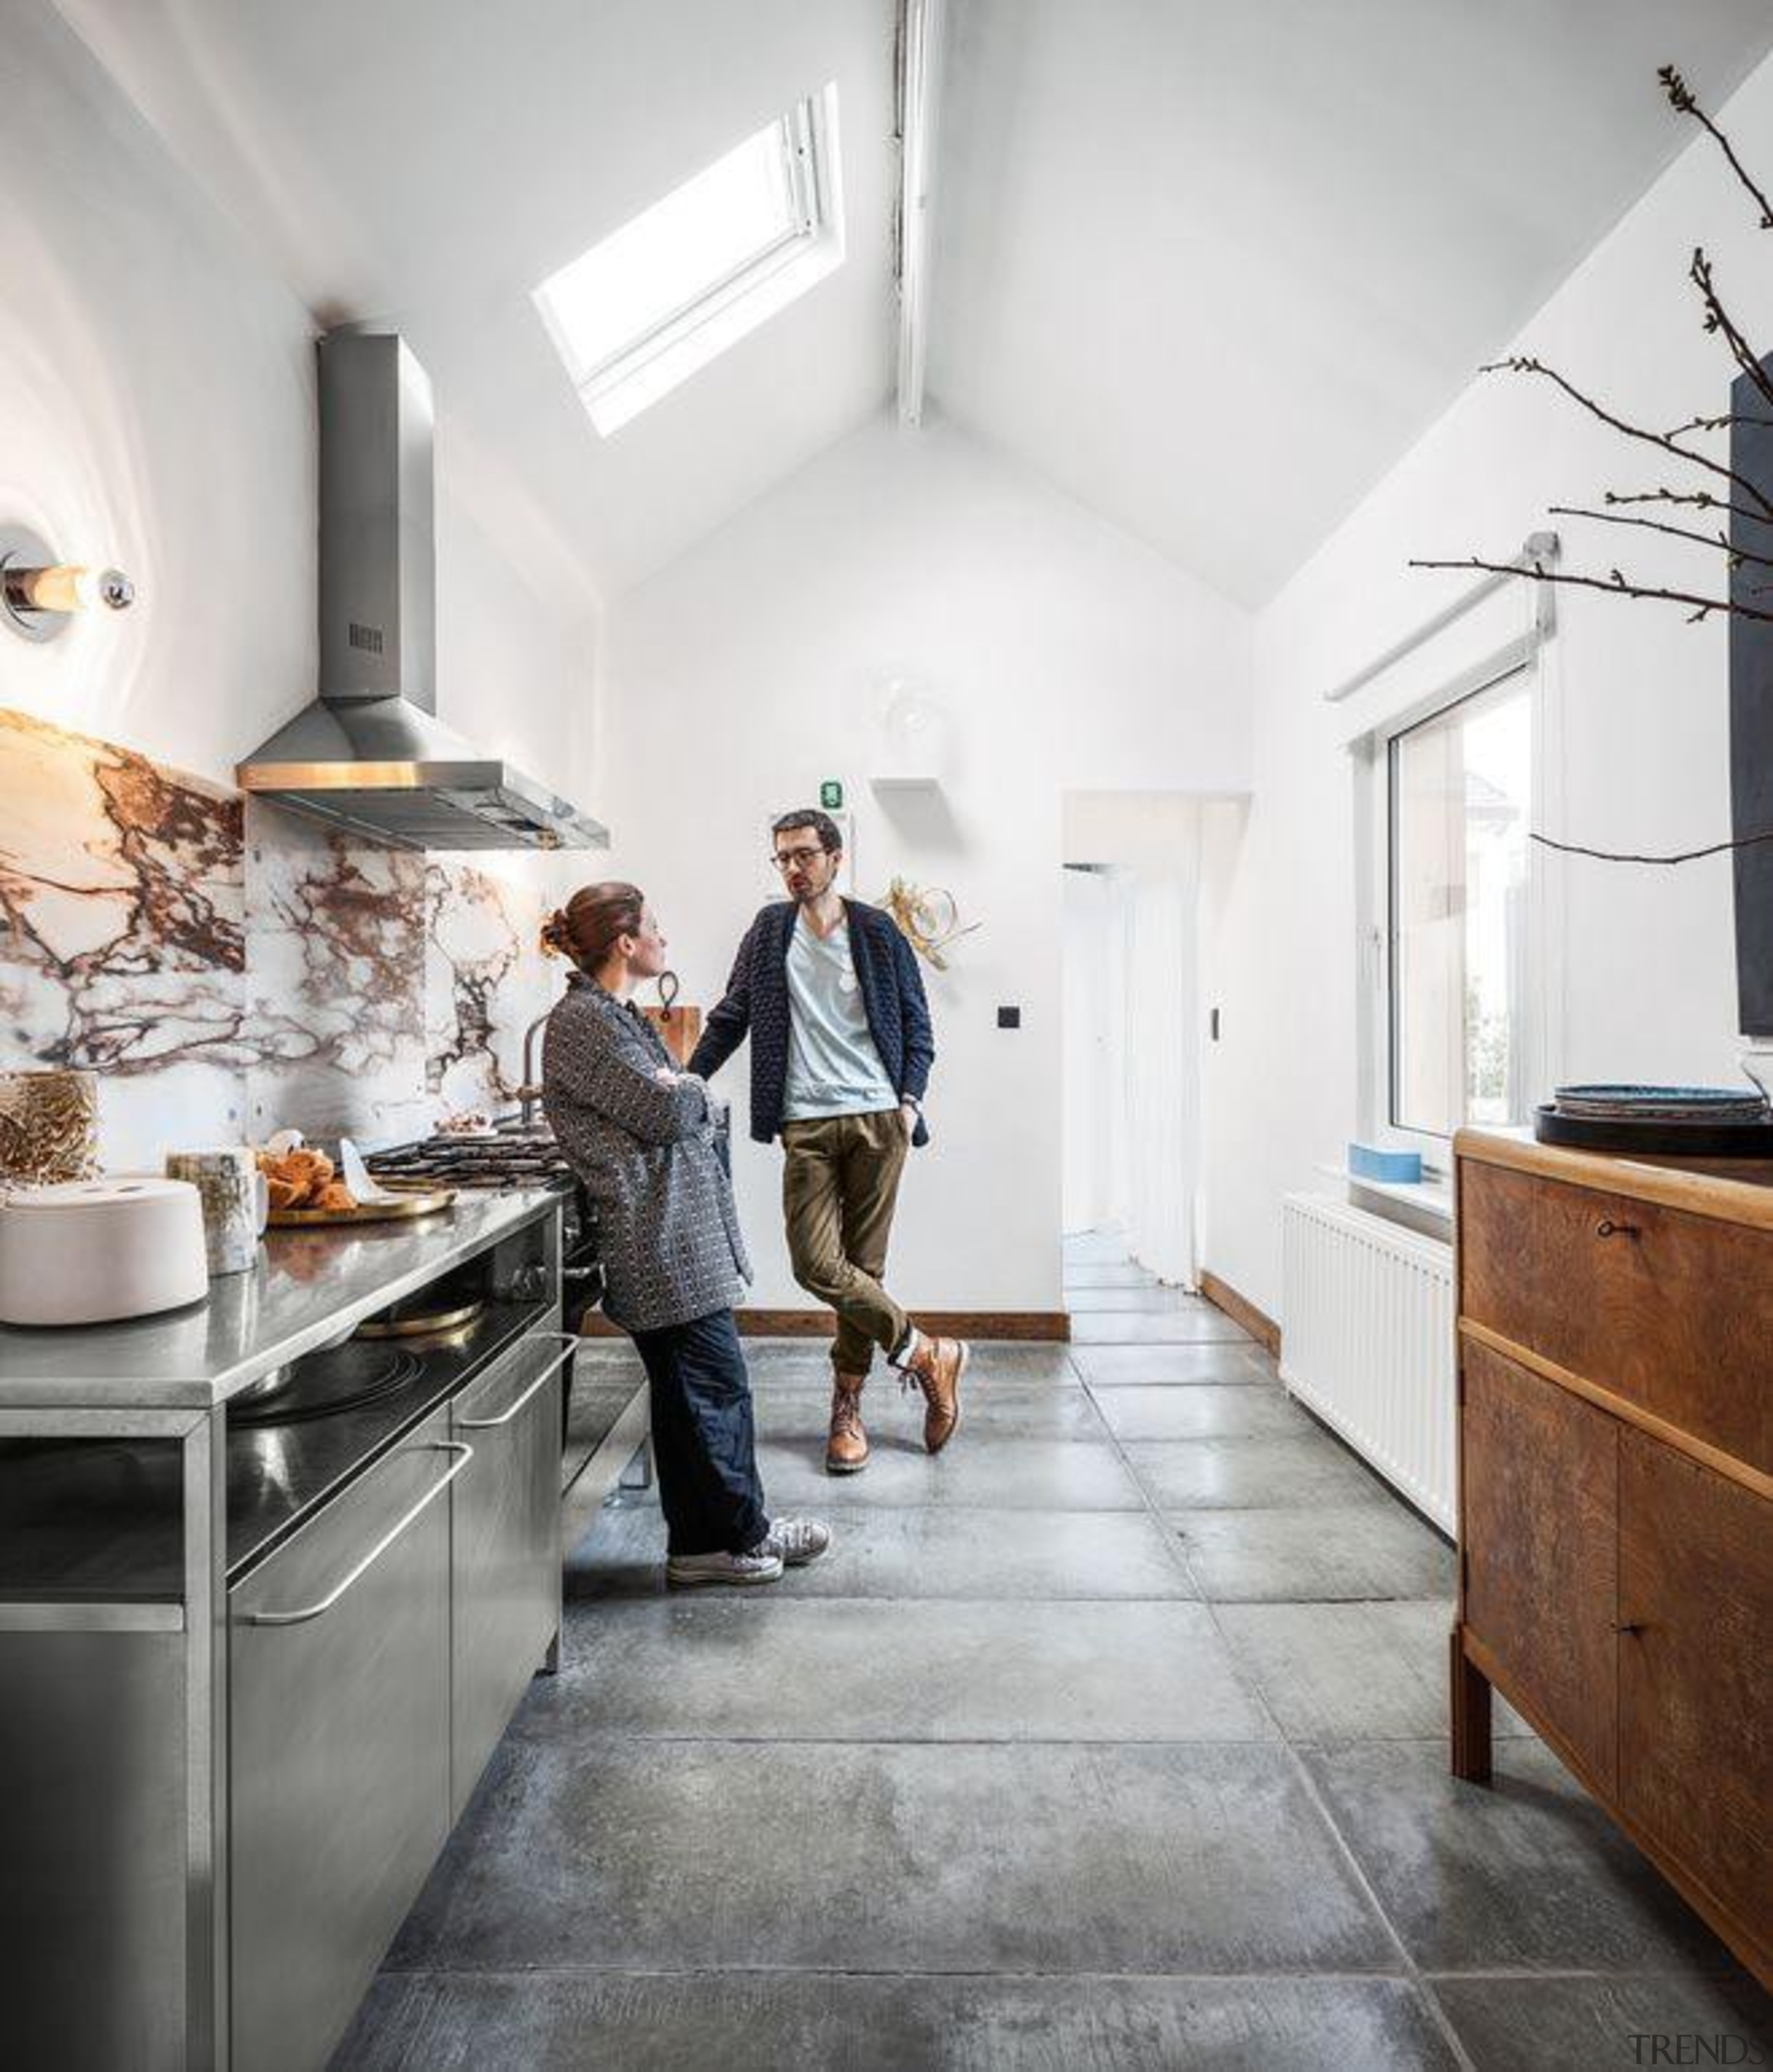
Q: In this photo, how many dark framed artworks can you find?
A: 1